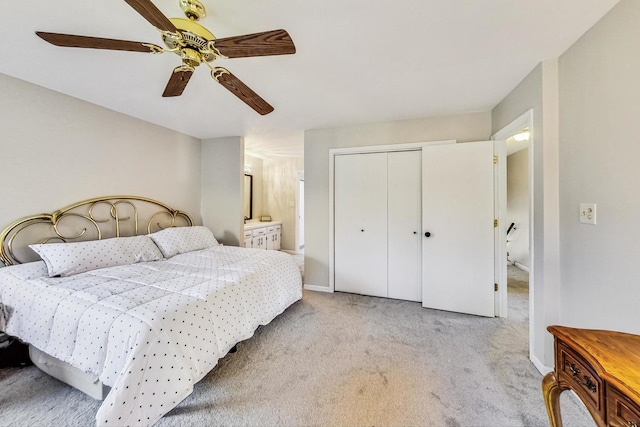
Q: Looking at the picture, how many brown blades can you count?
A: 5